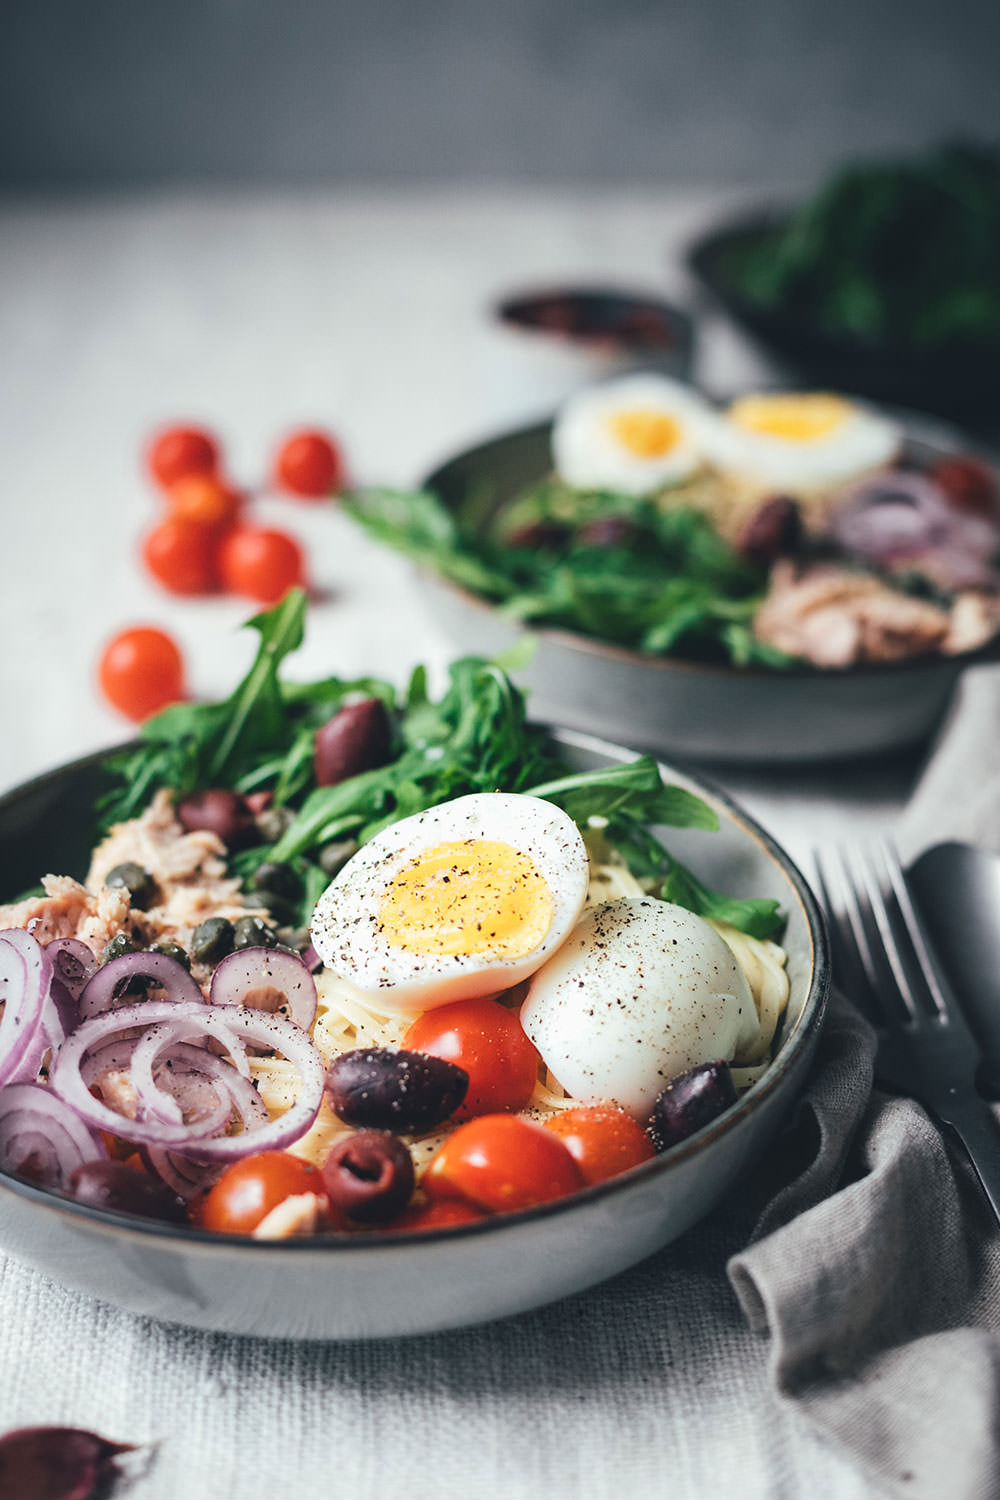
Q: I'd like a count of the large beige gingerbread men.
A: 0